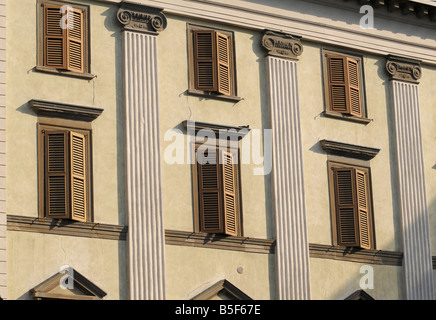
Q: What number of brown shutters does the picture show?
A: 12